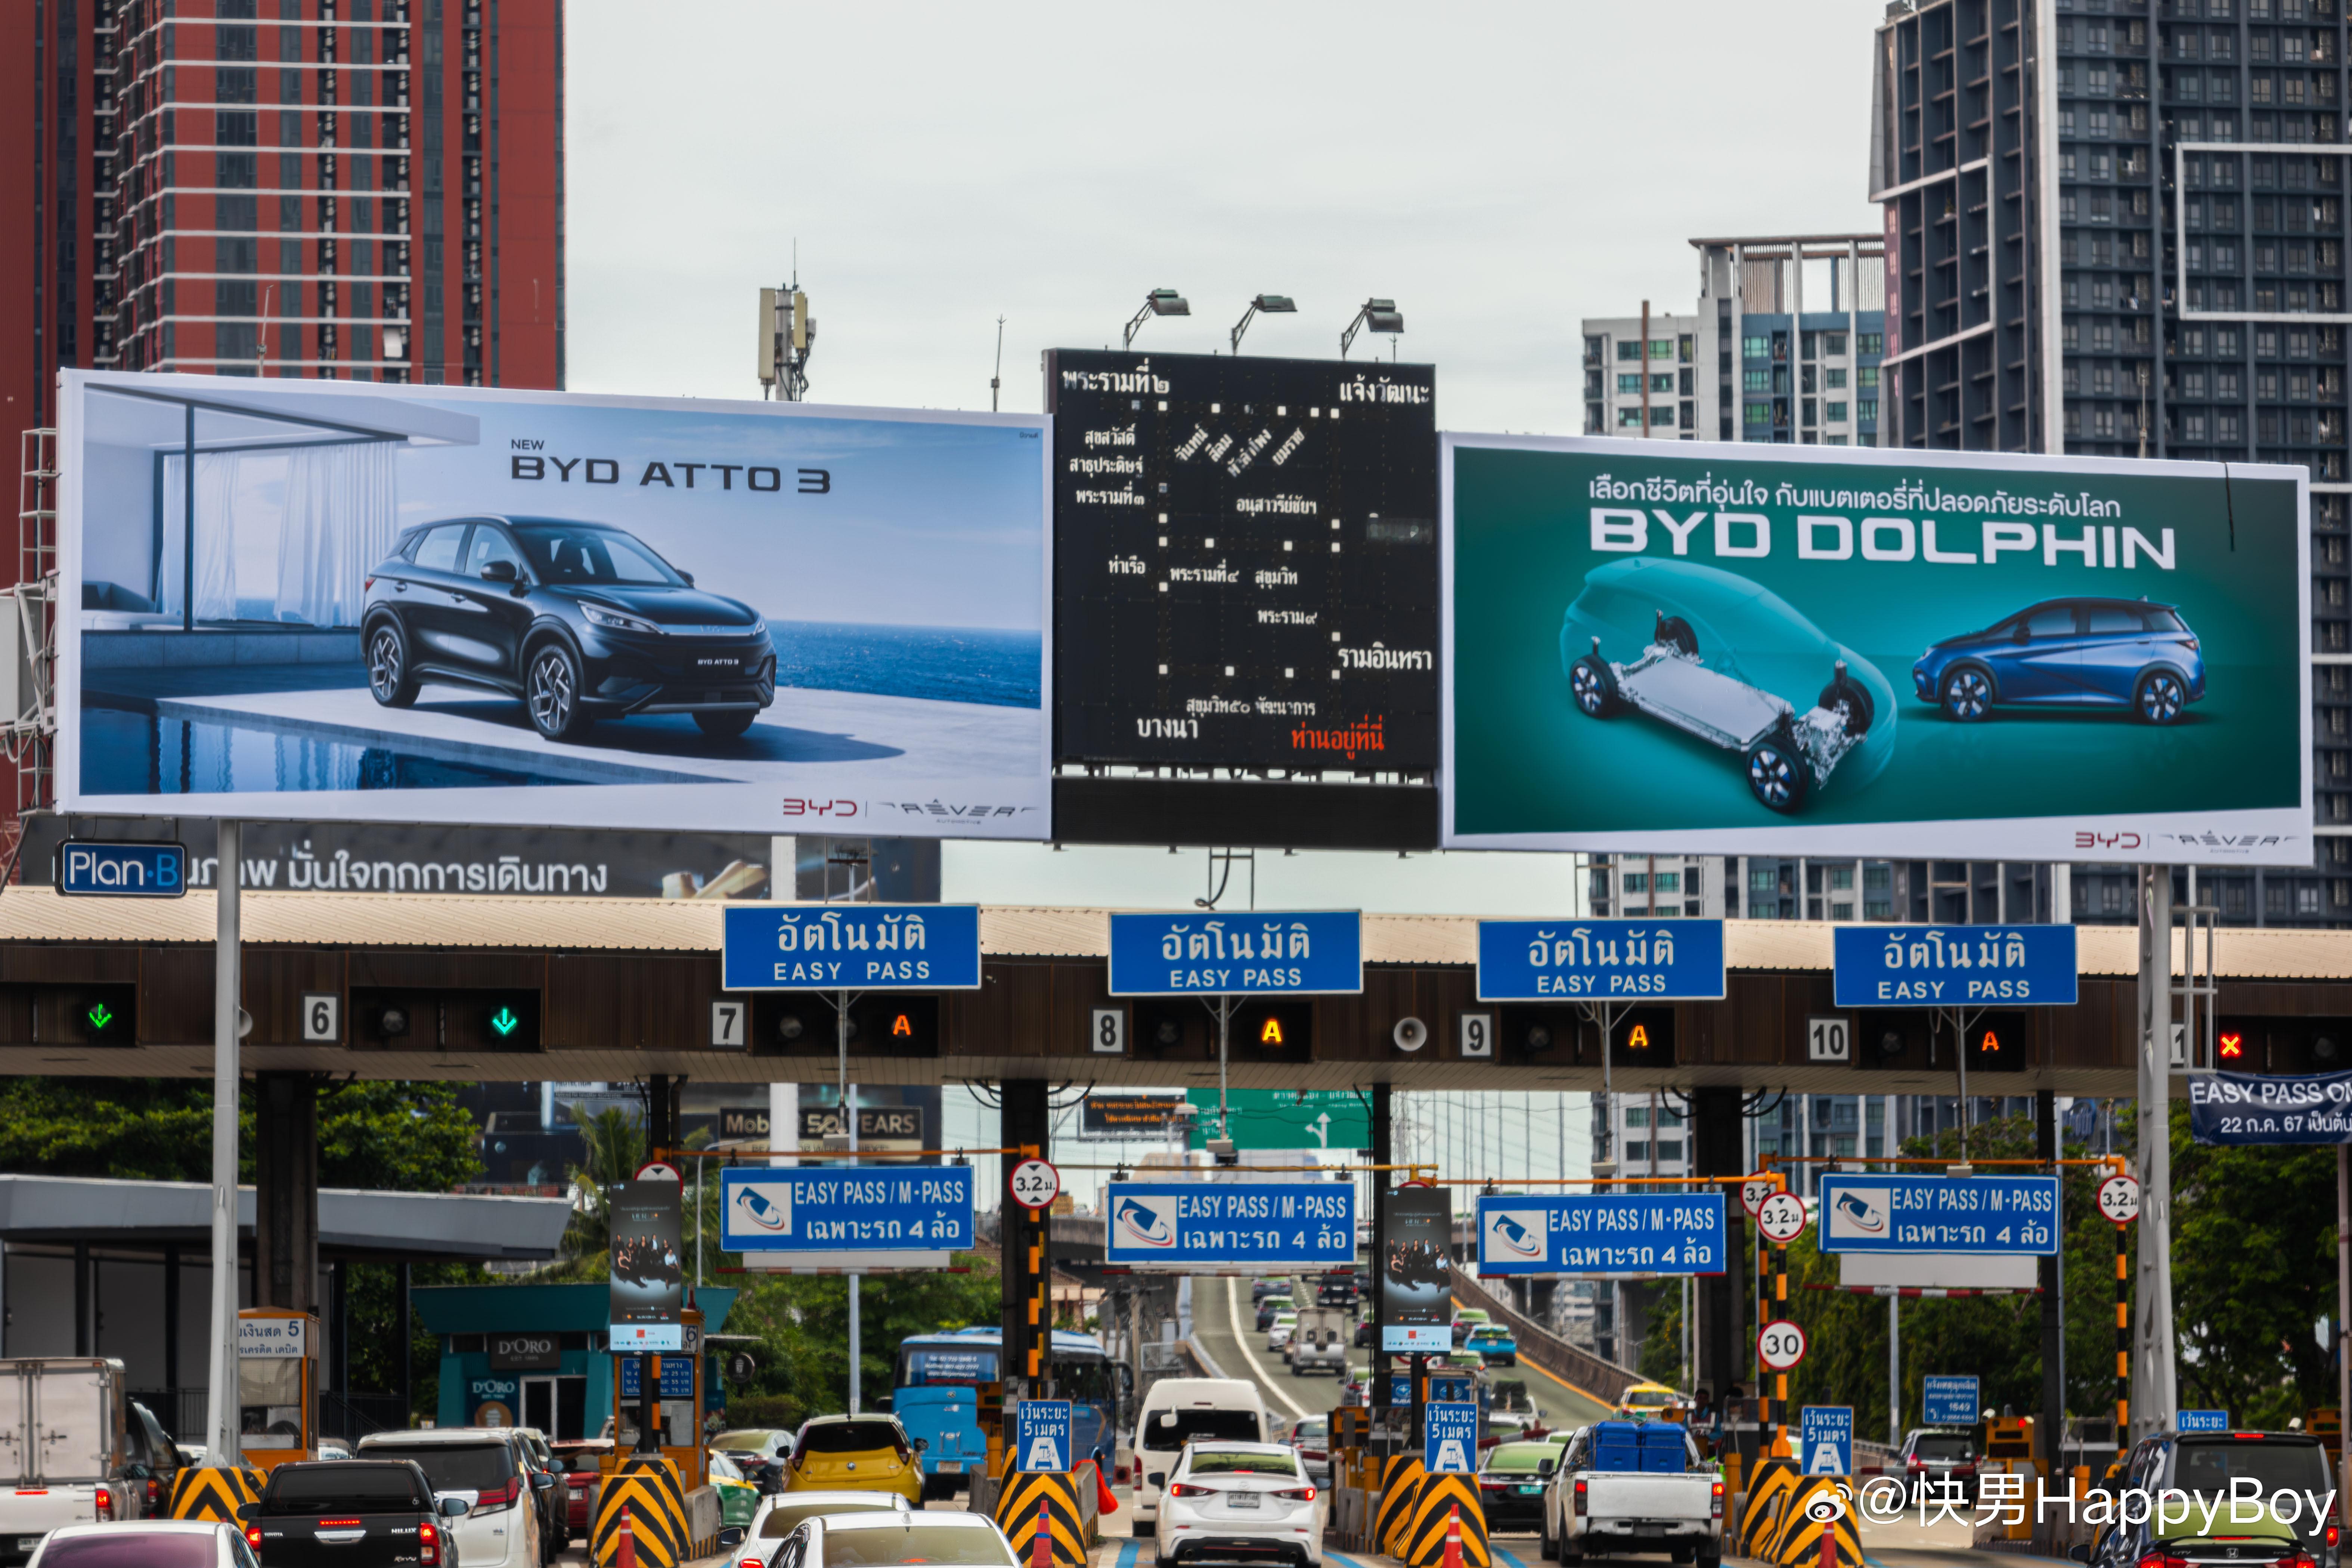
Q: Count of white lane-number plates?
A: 6